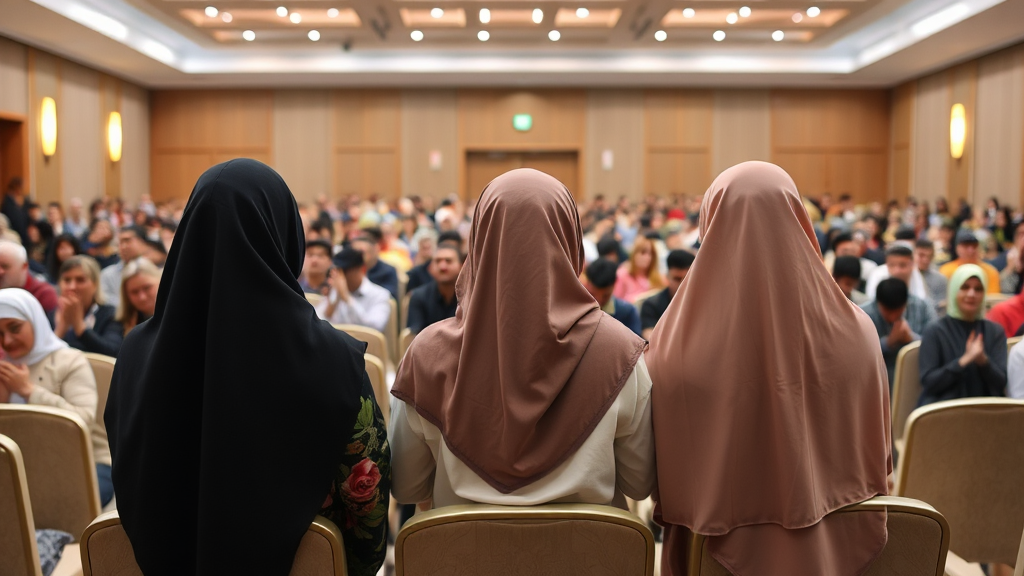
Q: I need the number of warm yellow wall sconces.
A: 3